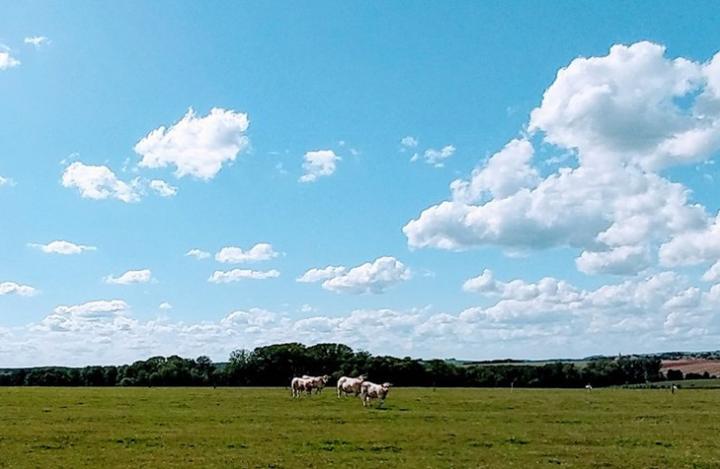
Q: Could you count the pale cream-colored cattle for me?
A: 4